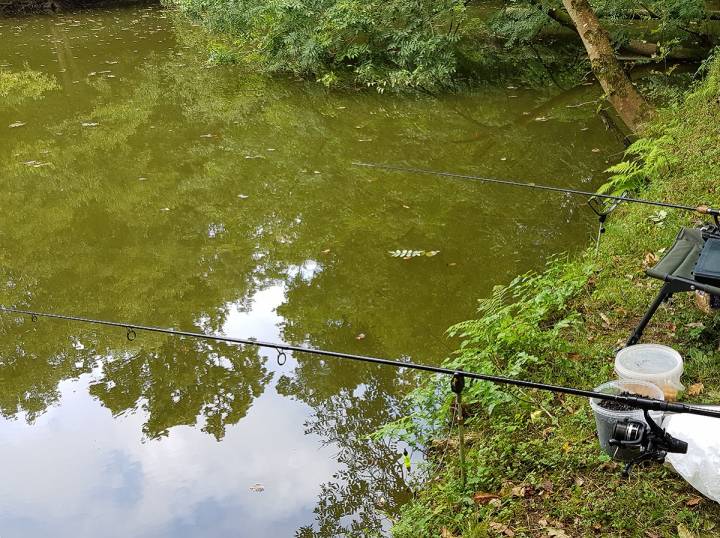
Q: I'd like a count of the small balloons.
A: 0